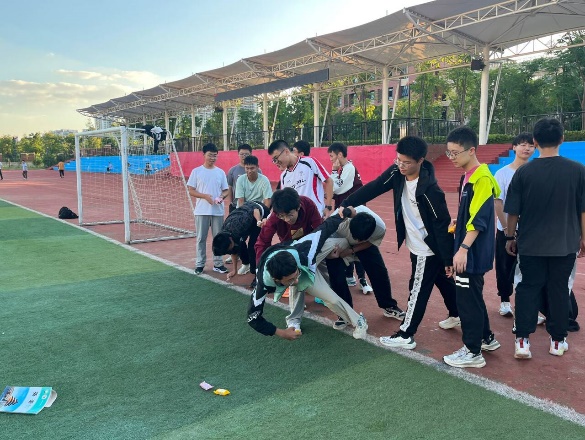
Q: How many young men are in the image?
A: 14